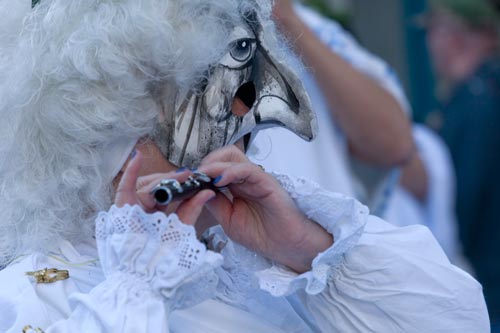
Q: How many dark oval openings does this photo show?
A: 2